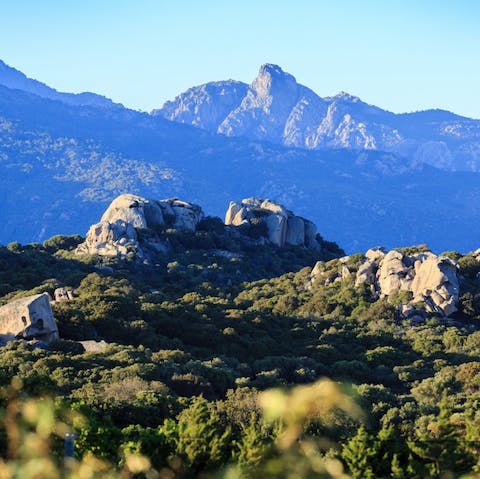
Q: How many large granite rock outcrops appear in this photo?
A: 4